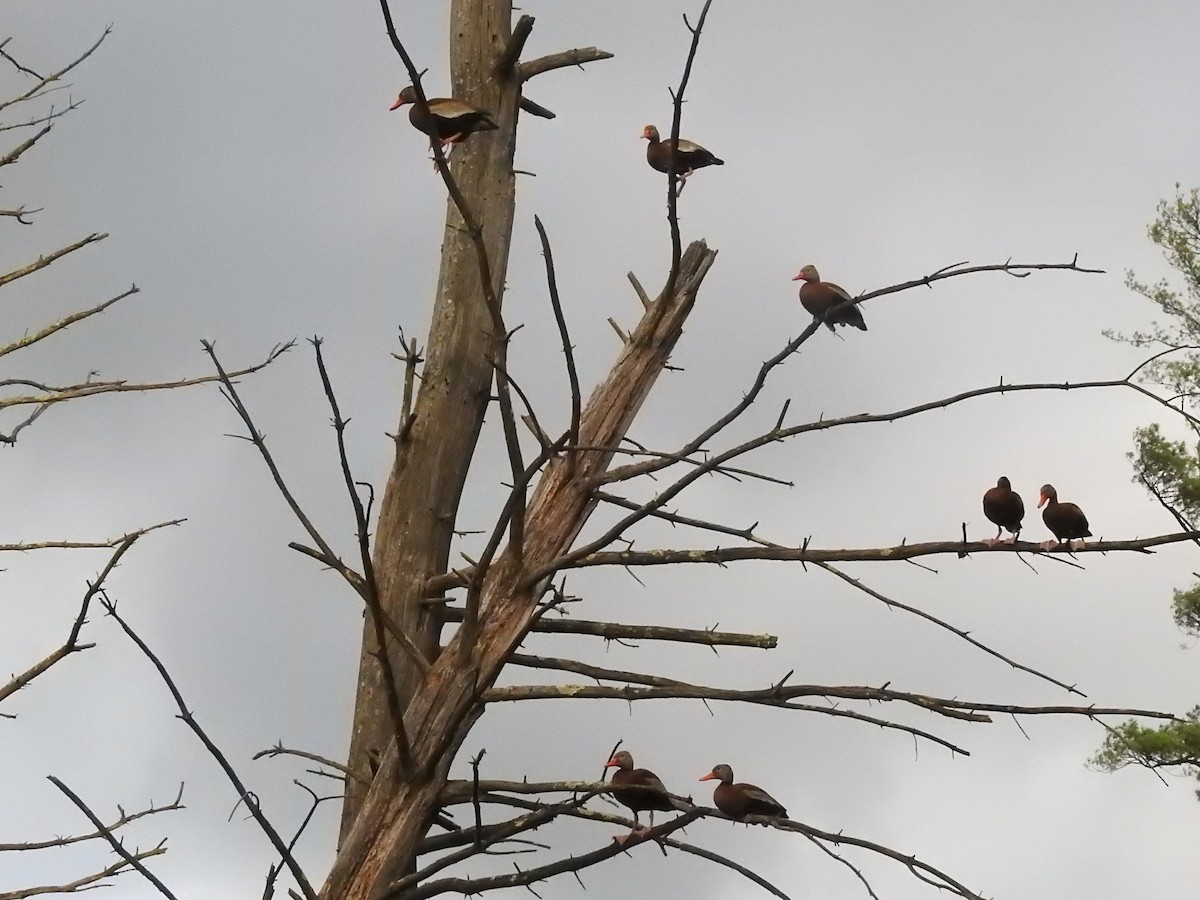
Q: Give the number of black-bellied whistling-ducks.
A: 7